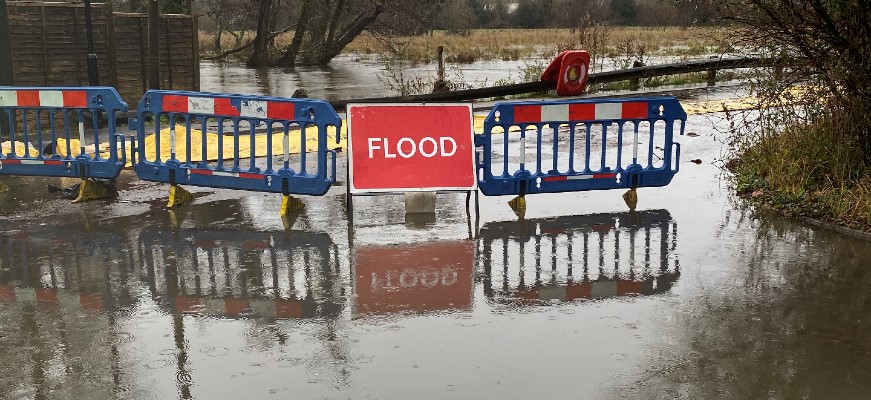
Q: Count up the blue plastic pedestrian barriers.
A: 3